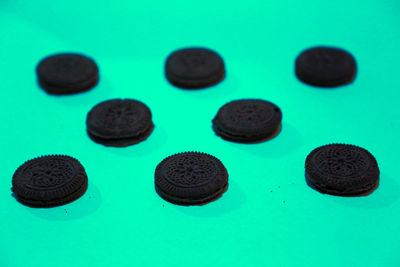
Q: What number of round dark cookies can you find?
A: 8